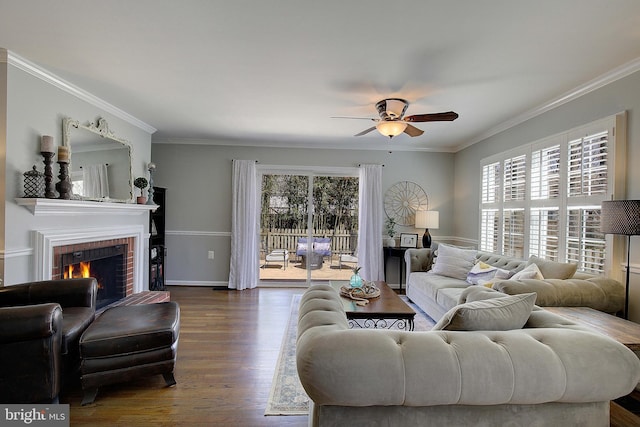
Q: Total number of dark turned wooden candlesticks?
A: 2